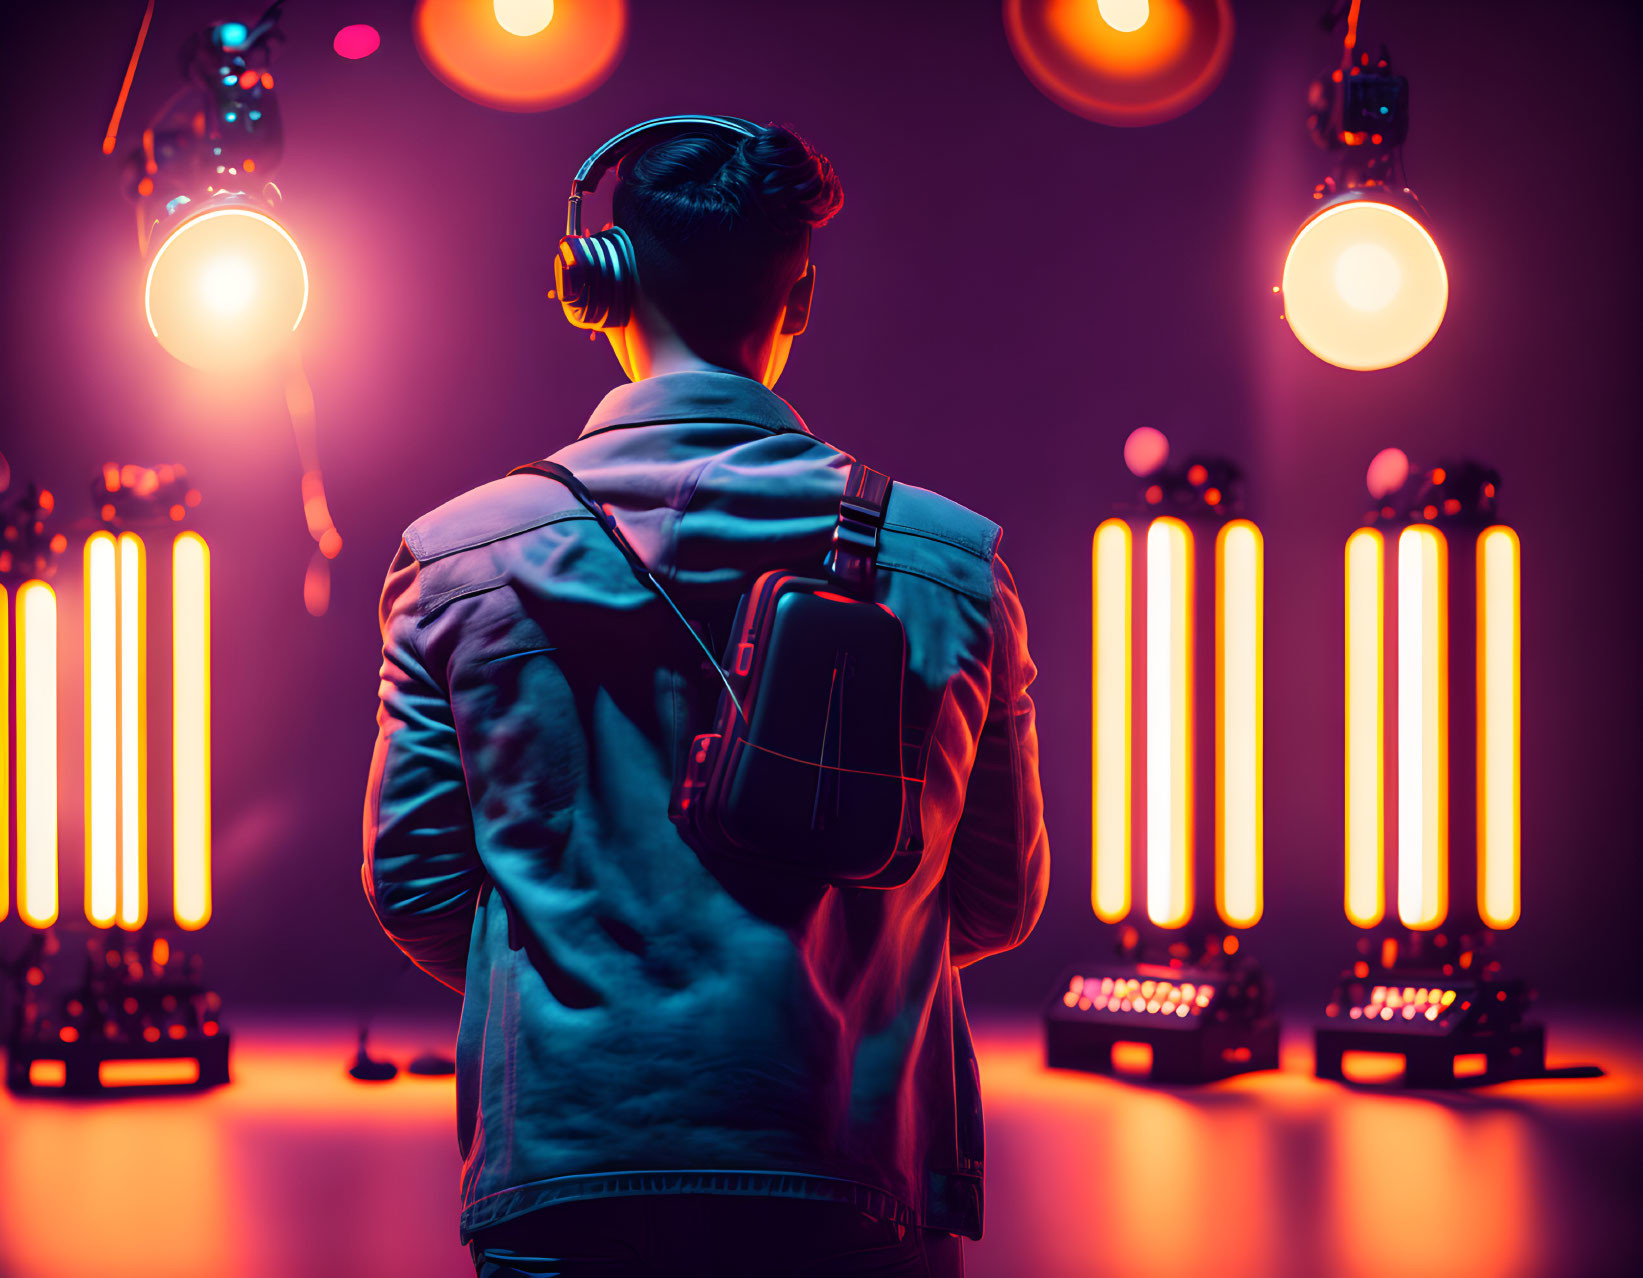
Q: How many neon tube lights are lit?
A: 11